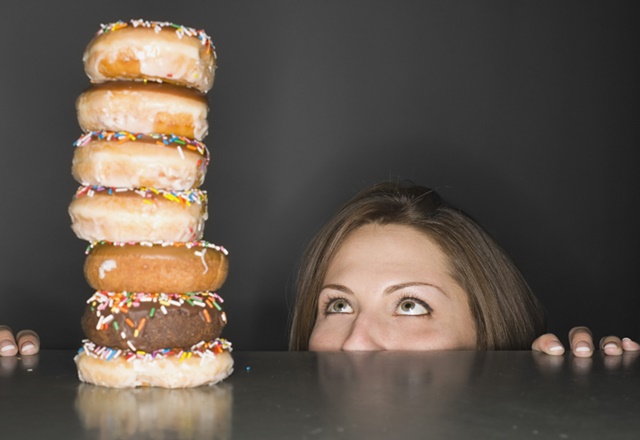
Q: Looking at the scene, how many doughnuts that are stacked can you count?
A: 7